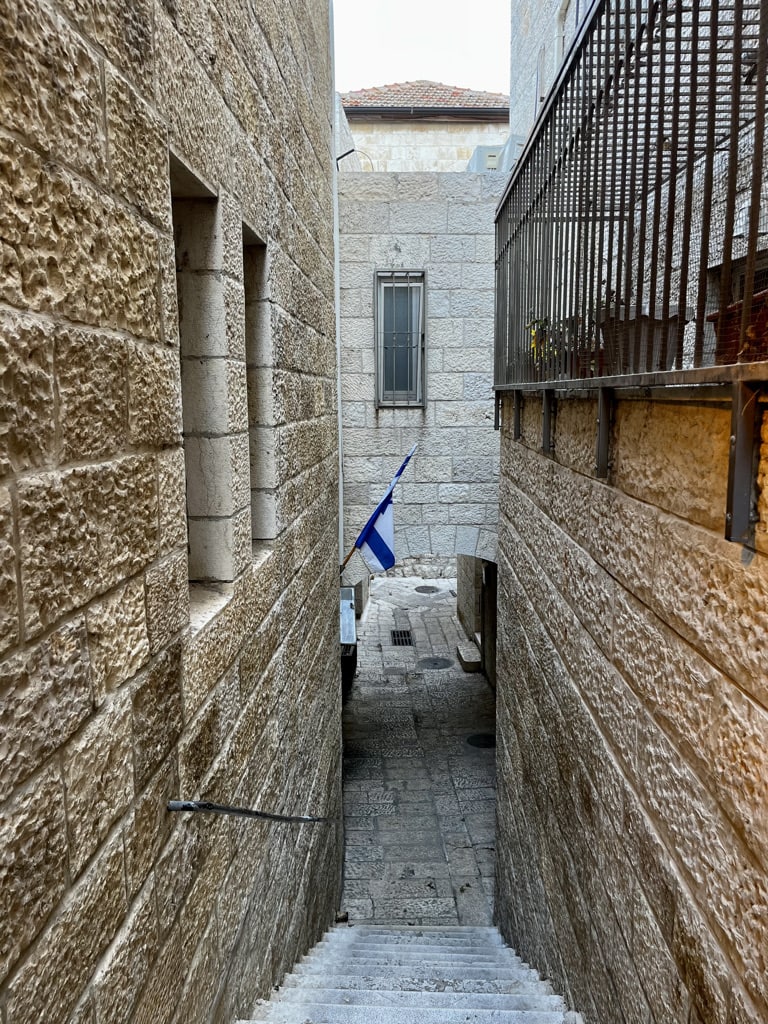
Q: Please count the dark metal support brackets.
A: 5